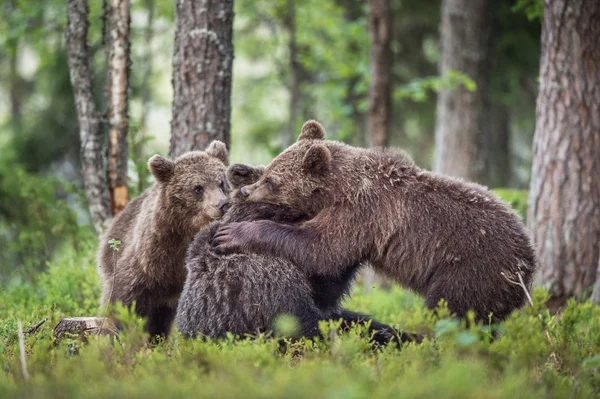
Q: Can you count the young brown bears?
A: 3